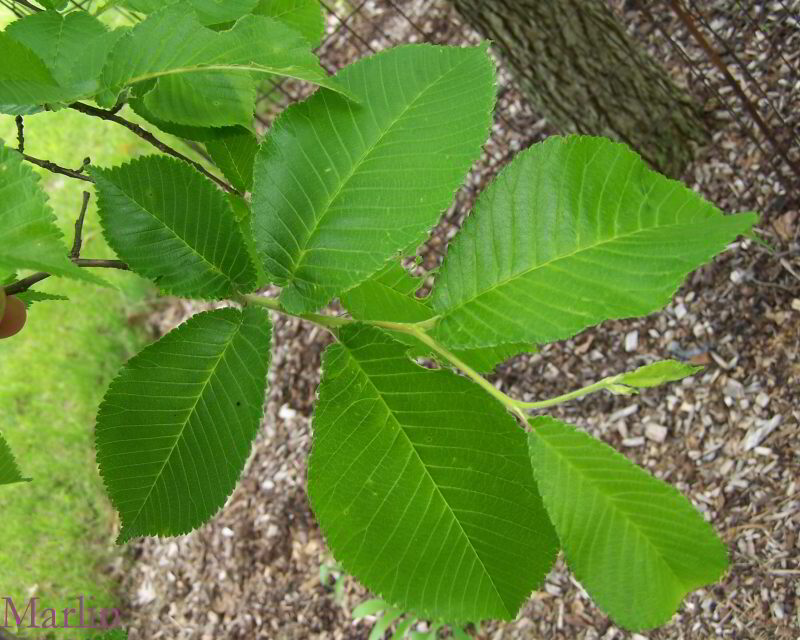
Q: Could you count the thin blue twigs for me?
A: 0